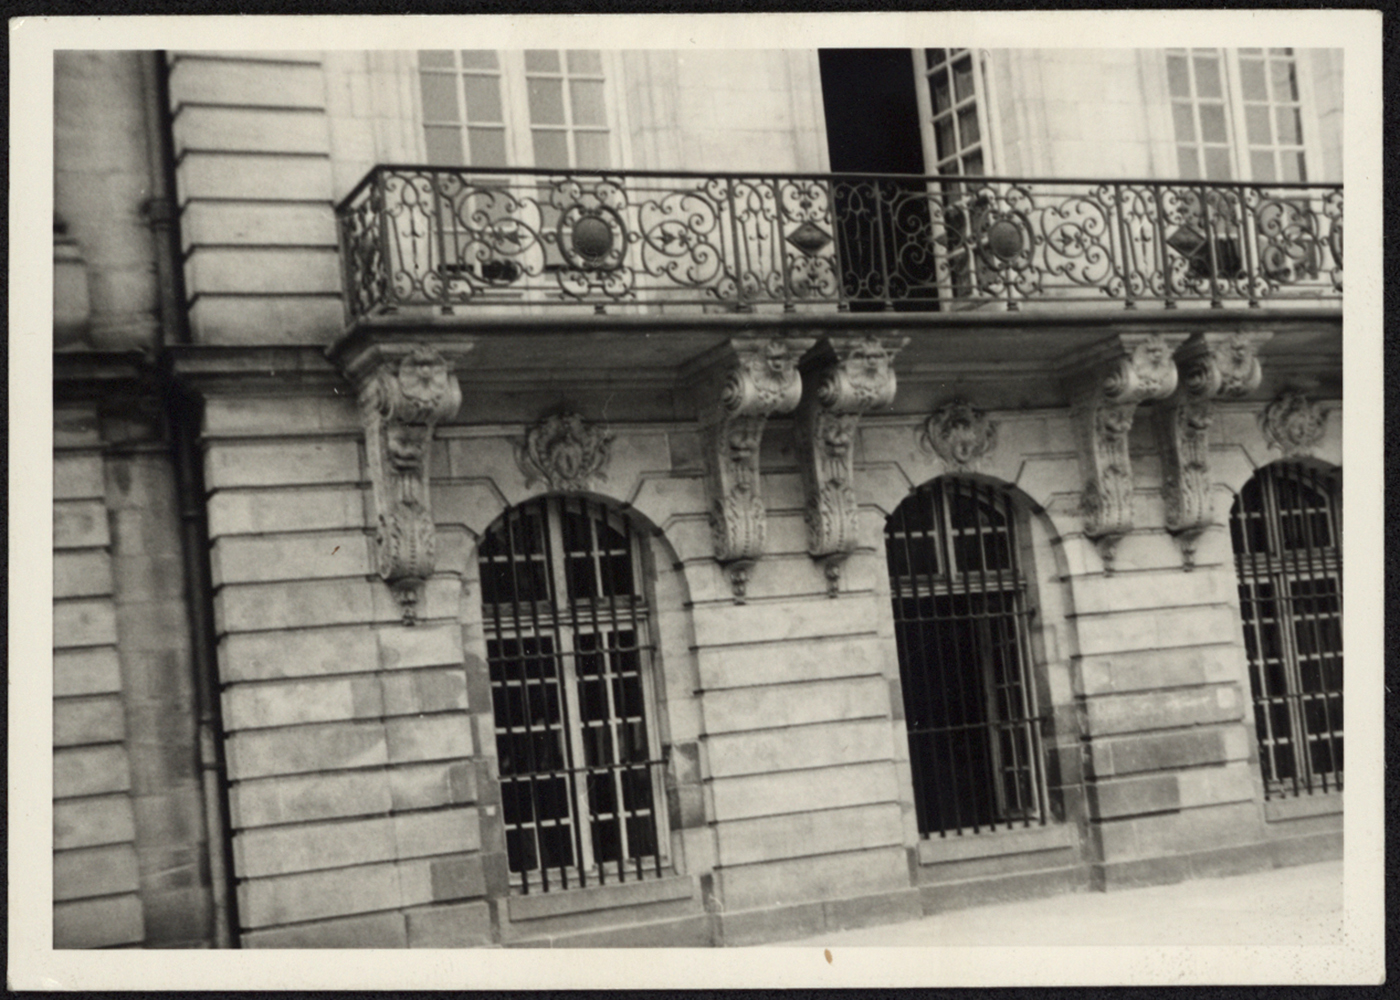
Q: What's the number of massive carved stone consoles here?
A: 5